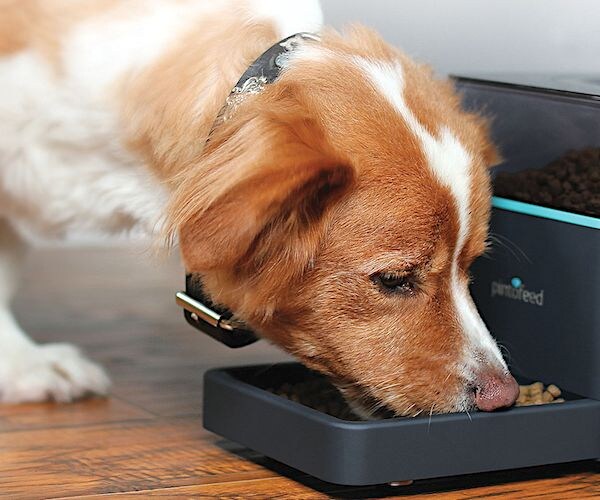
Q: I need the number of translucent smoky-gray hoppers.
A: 1